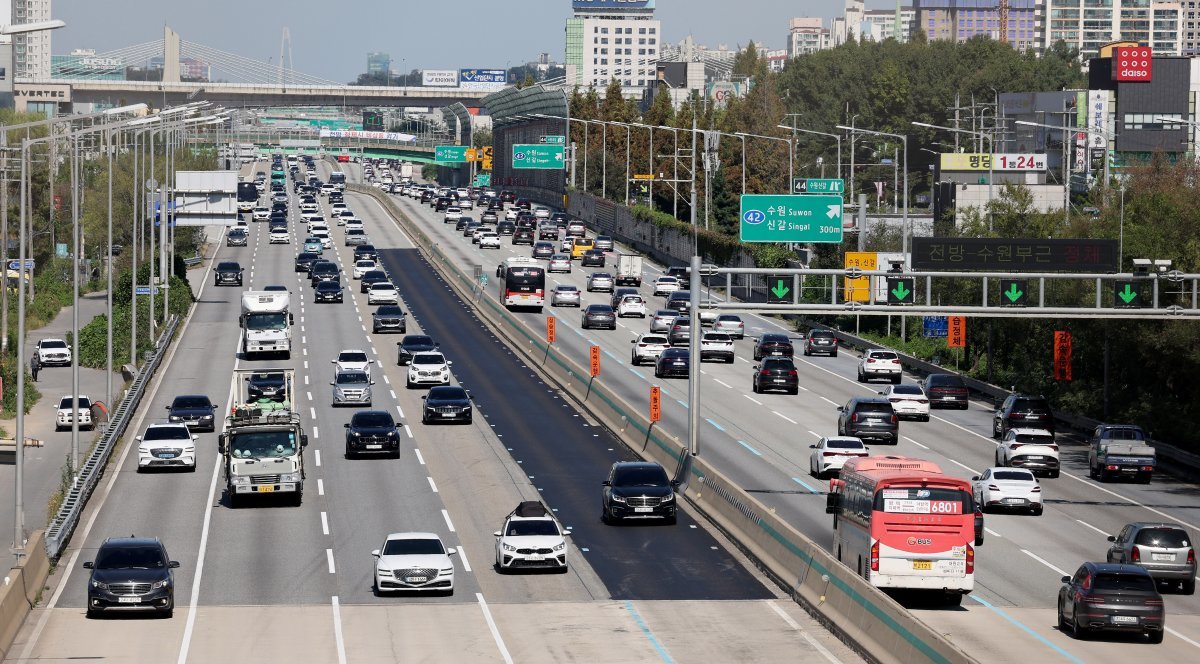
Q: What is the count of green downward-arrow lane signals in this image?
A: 4